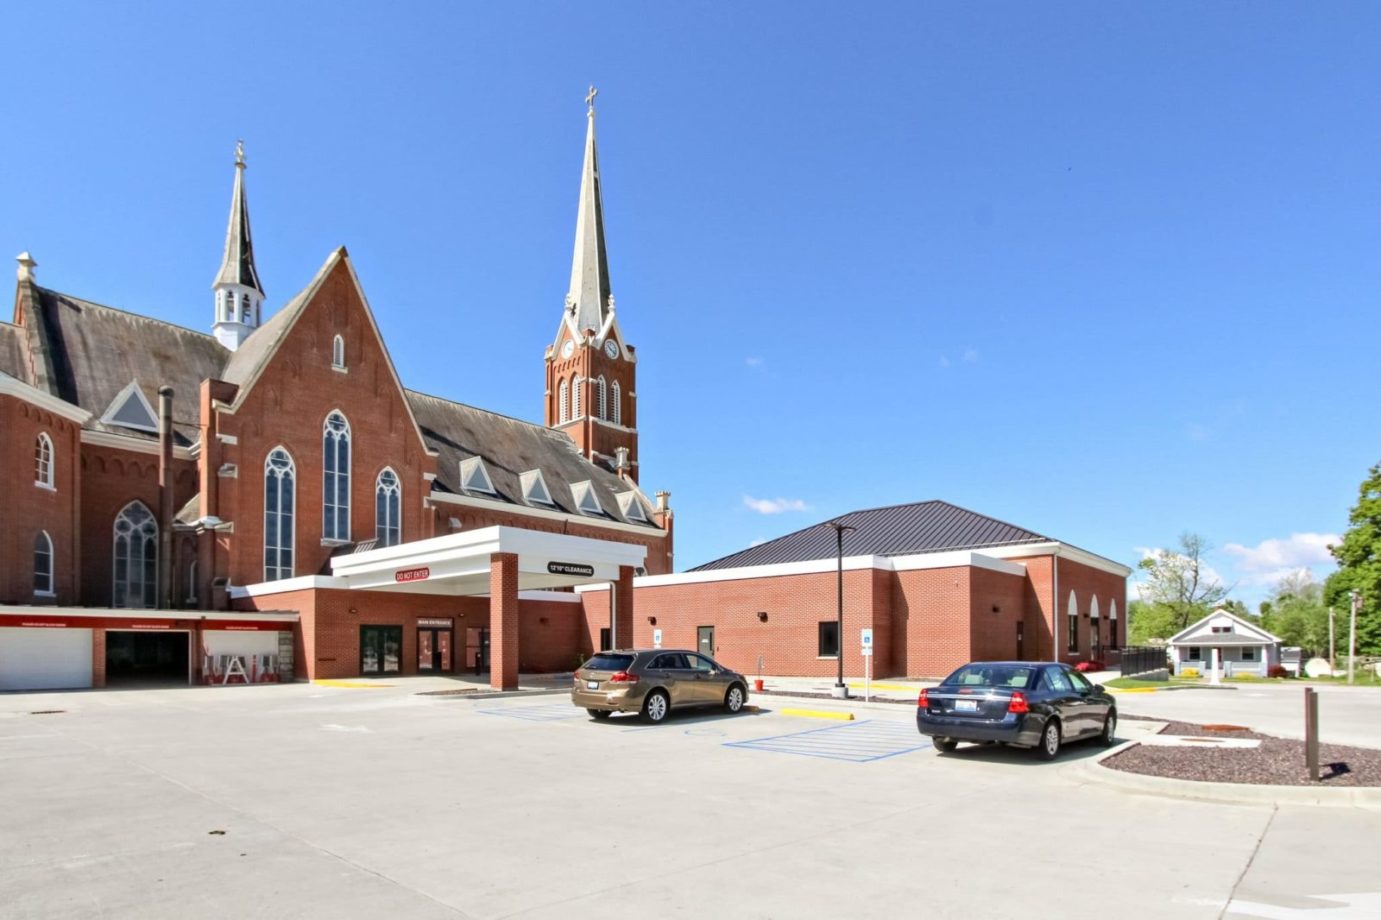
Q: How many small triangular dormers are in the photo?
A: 5